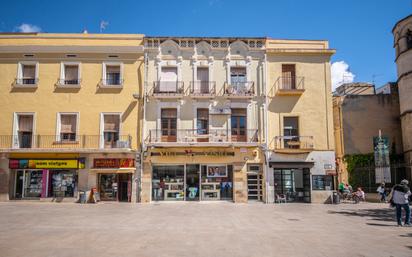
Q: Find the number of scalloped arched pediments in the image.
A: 3